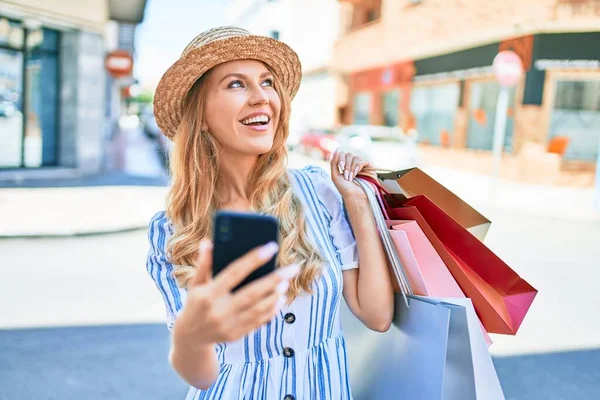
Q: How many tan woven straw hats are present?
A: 1